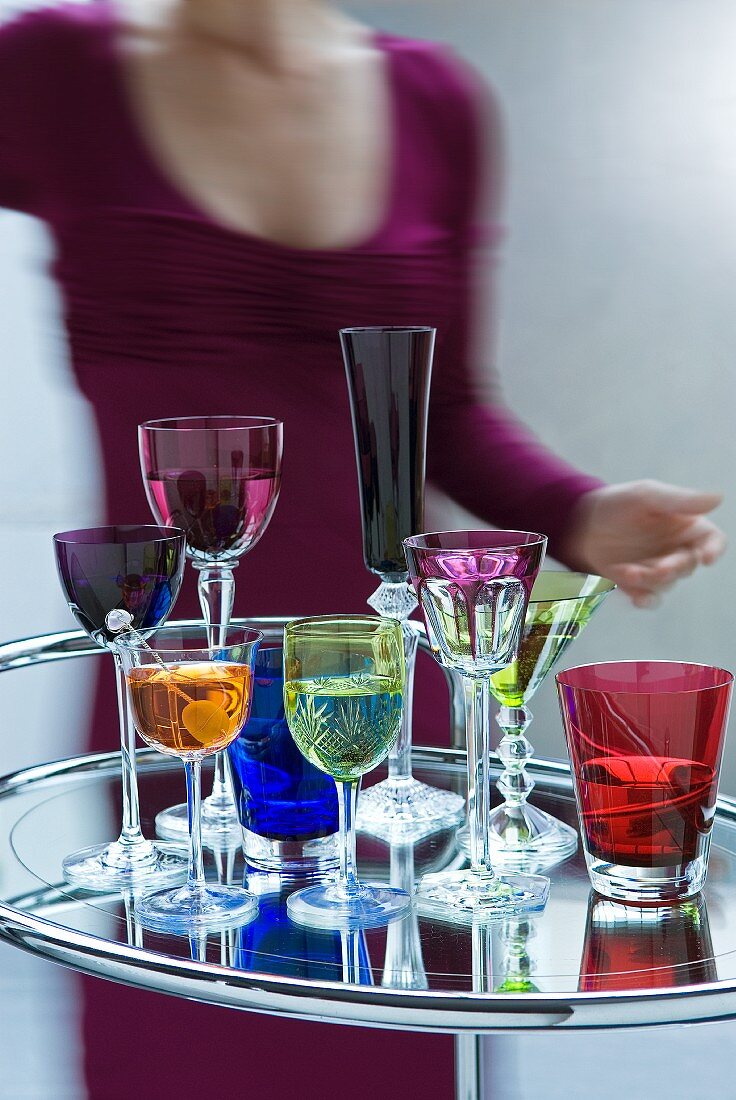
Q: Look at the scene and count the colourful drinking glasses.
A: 9